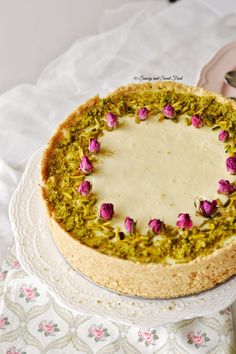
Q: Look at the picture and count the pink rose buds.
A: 15